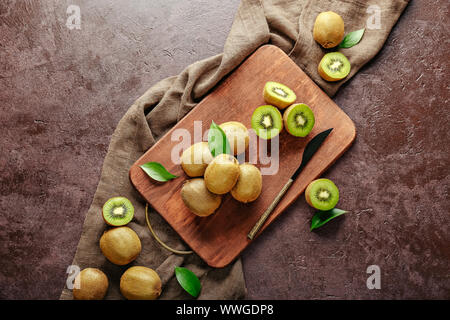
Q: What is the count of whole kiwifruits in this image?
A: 9